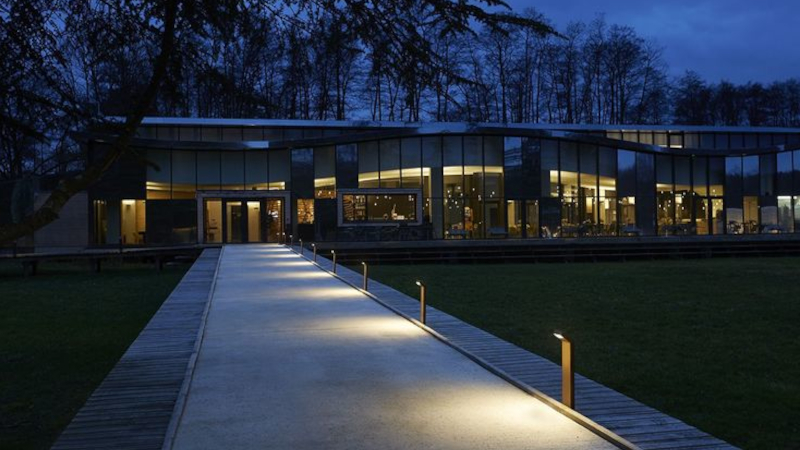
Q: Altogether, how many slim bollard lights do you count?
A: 9